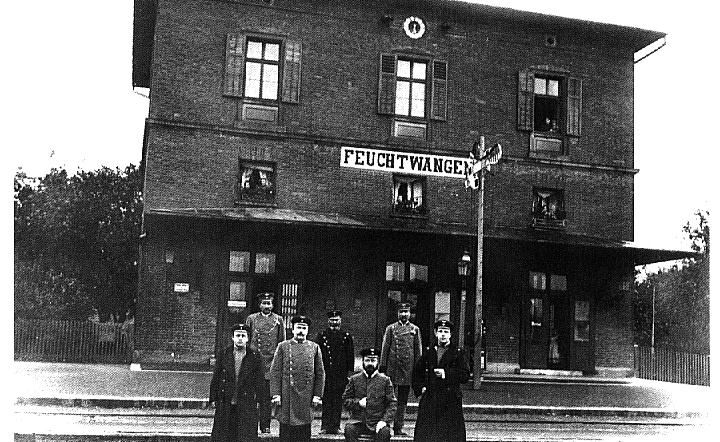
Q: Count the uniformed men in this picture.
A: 7